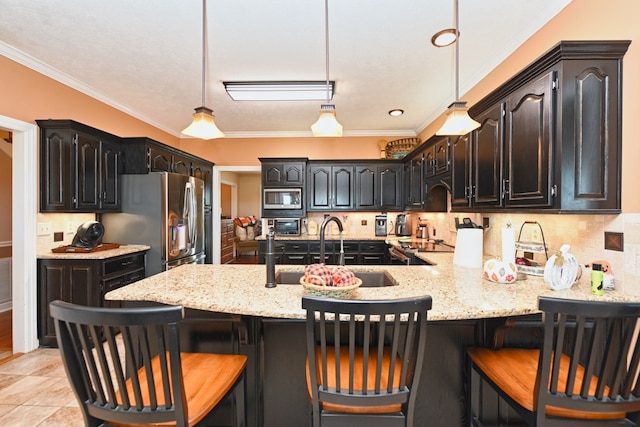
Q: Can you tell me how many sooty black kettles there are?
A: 0